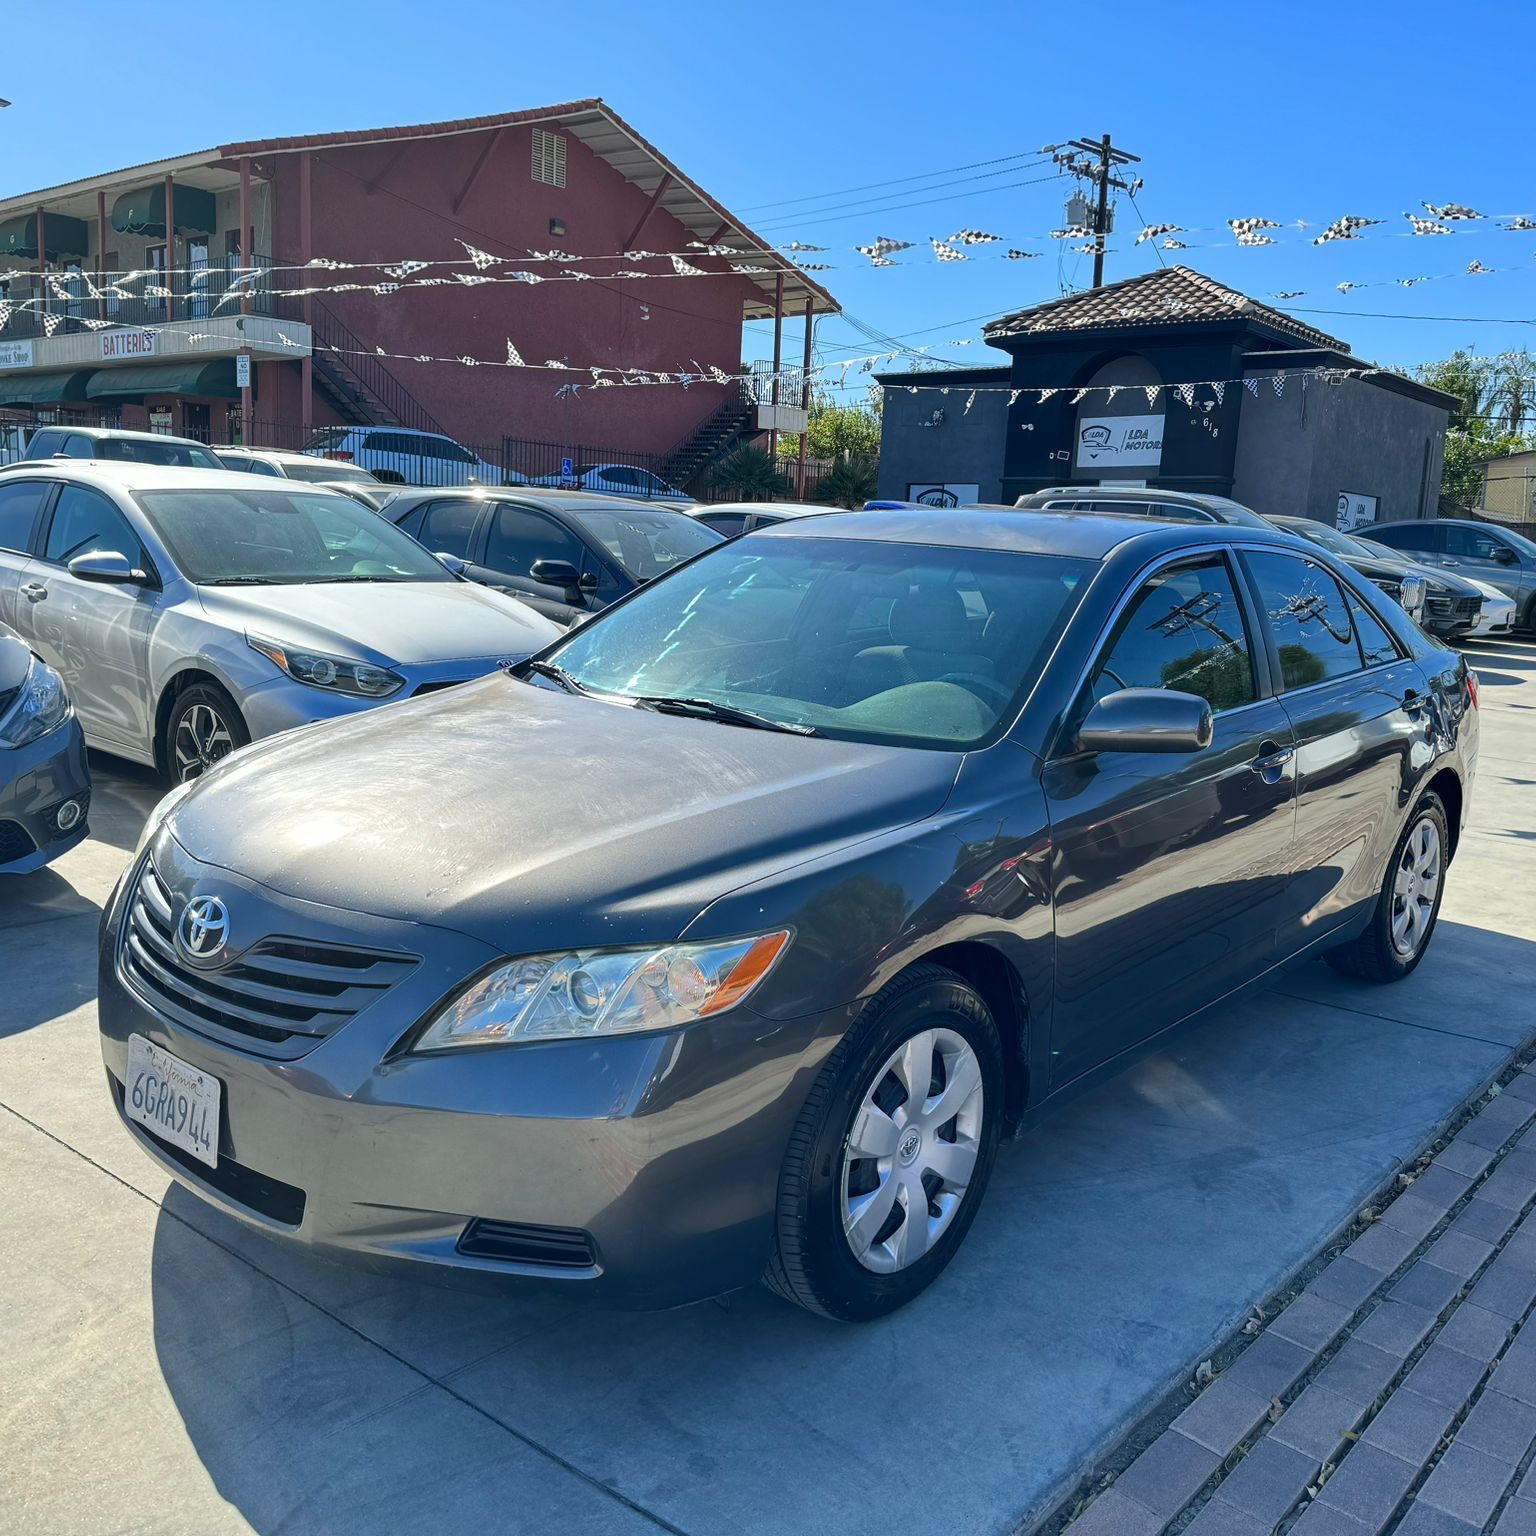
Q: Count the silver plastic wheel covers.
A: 2